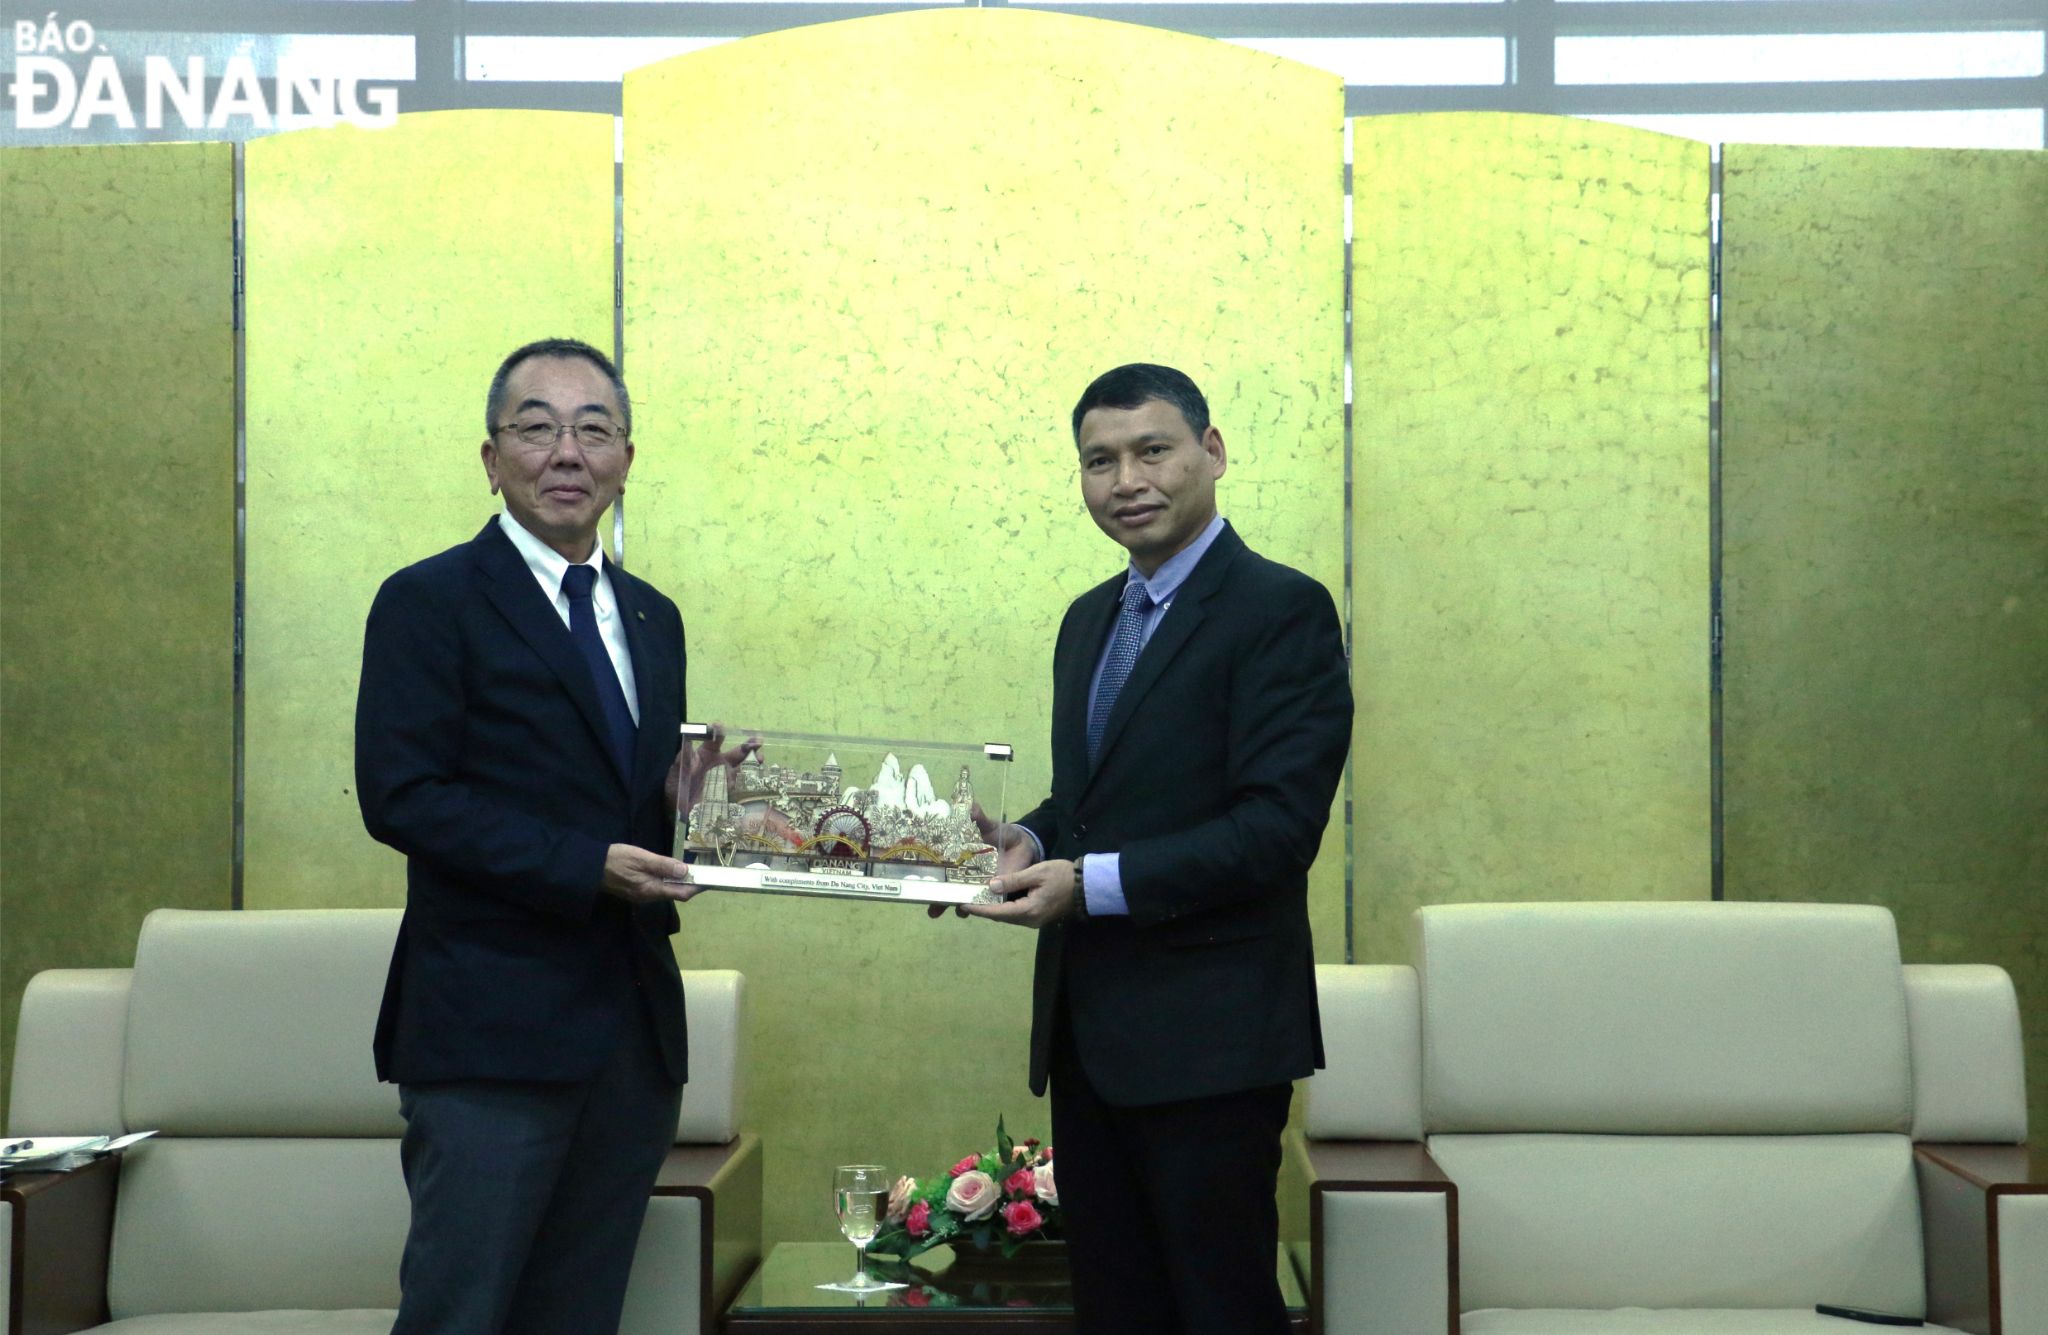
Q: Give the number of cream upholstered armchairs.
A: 2